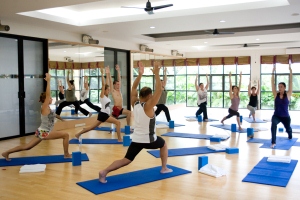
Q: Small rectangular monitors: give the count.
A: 0